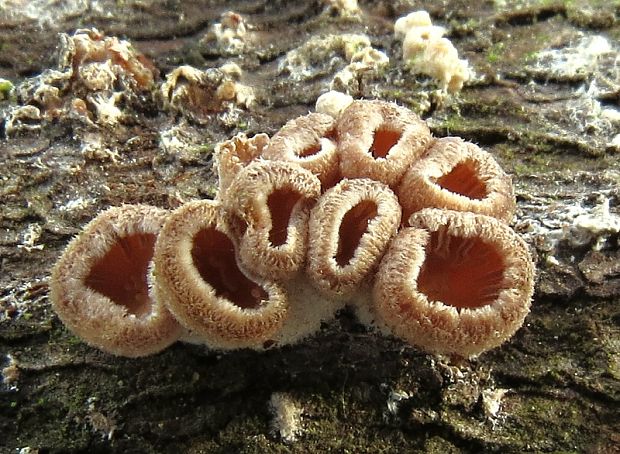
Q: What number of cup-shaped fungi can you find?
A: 8